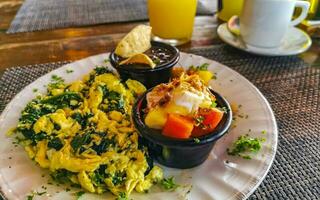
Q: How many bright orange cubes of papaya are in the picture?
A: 2